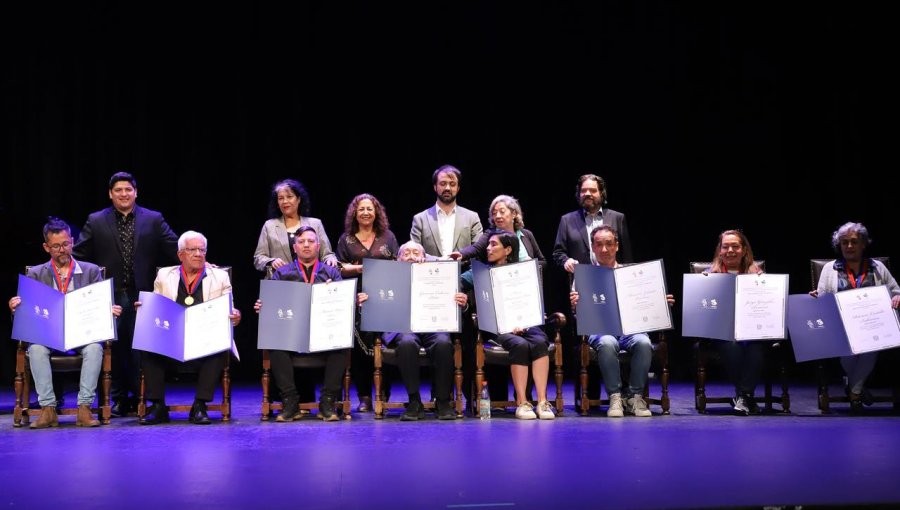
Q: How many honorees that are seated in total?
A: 8